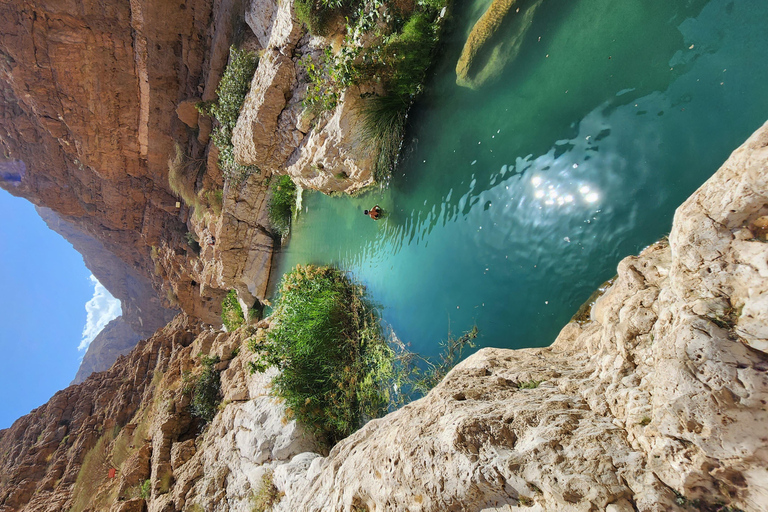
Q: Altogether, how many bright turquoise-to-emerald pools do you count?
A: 1